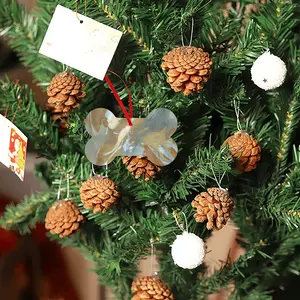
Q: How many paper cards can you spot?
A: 2